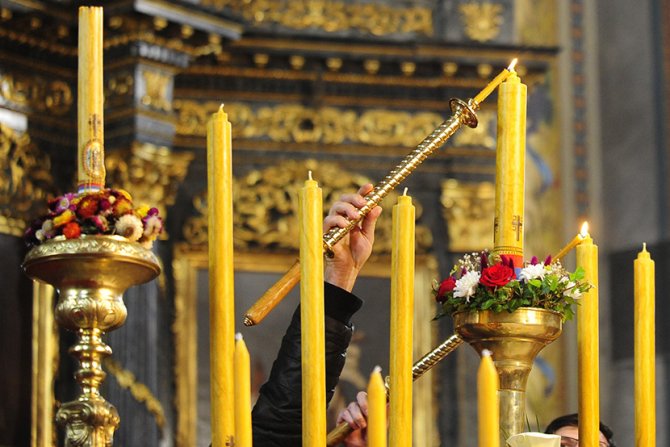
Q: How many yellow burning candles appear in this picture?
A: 2